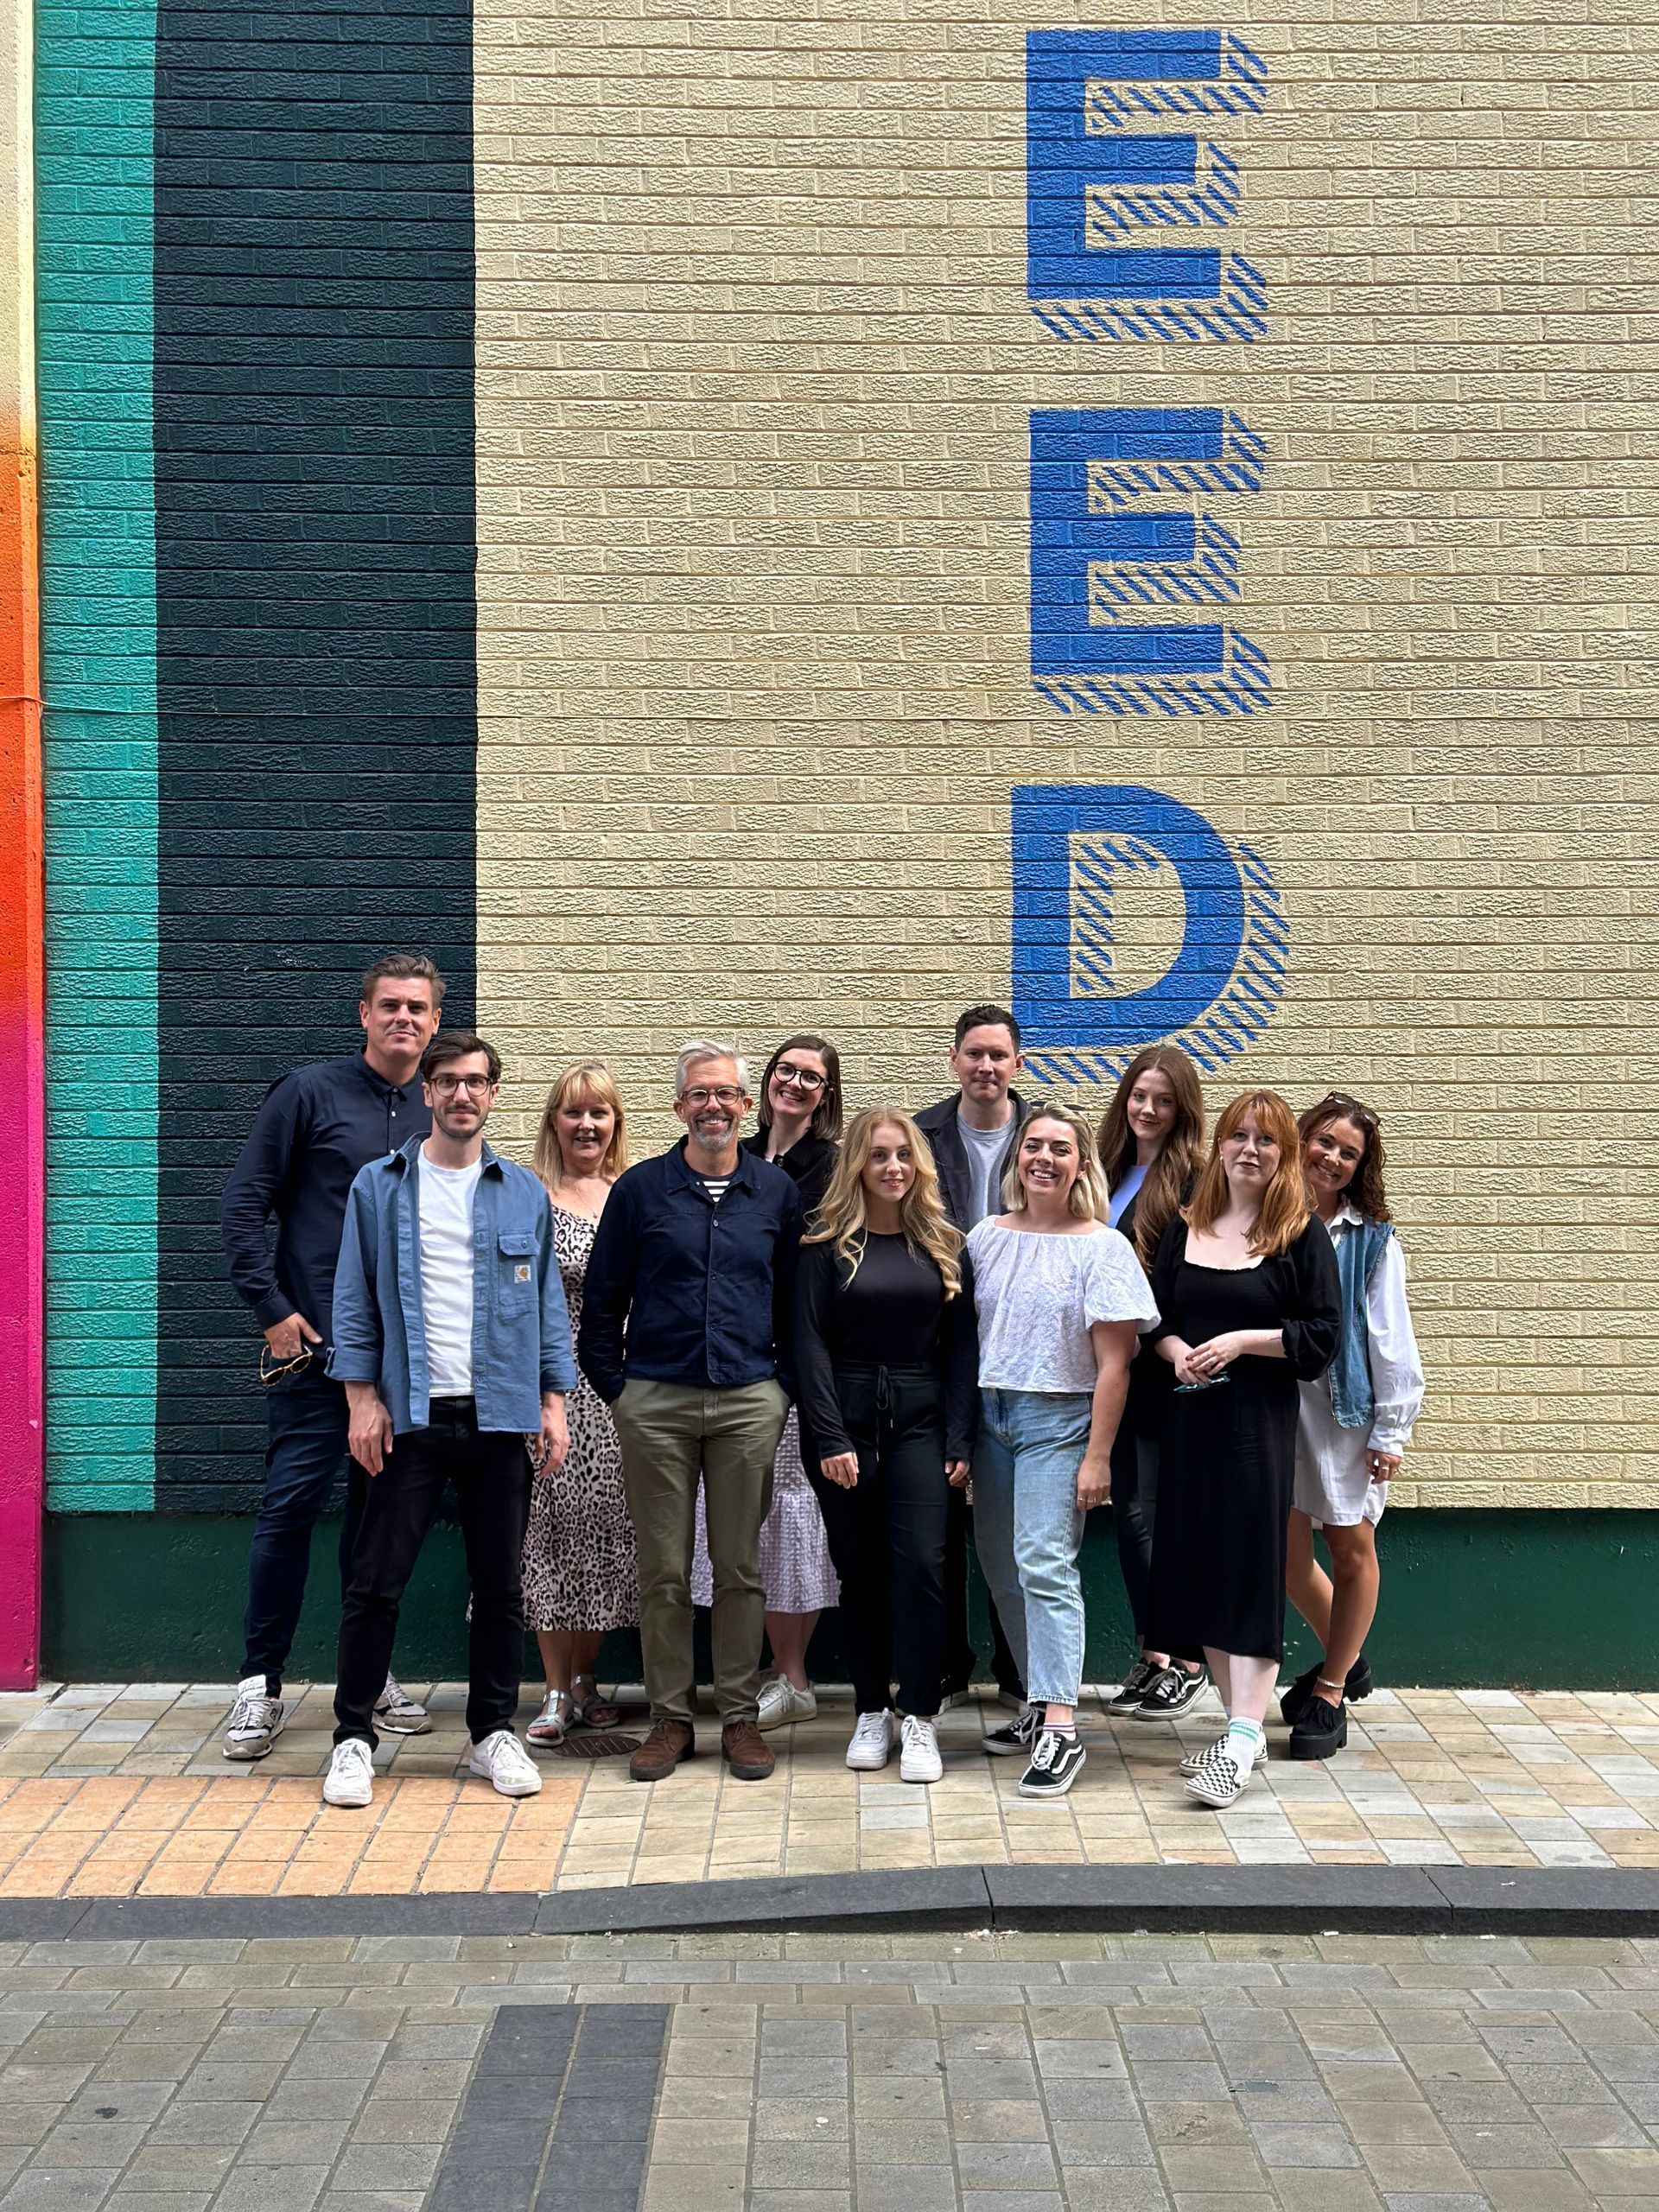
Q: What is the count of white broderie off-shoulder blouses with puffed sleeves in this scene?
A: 1